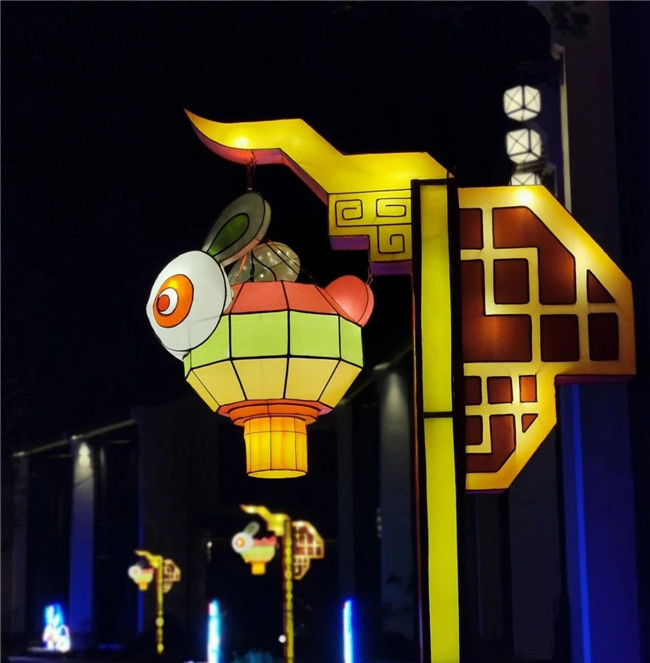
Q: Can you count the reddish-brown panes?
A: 13